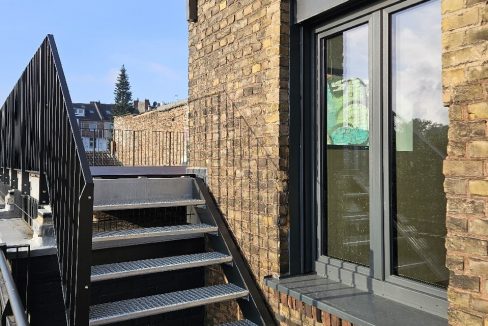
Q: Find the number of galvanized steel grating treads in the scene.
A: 5